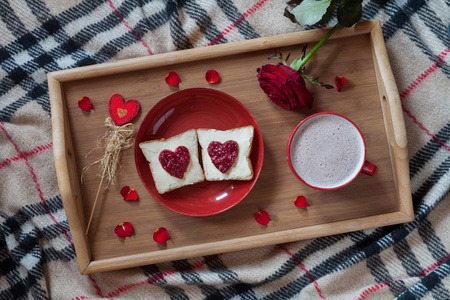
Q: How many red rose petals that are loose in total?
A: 9